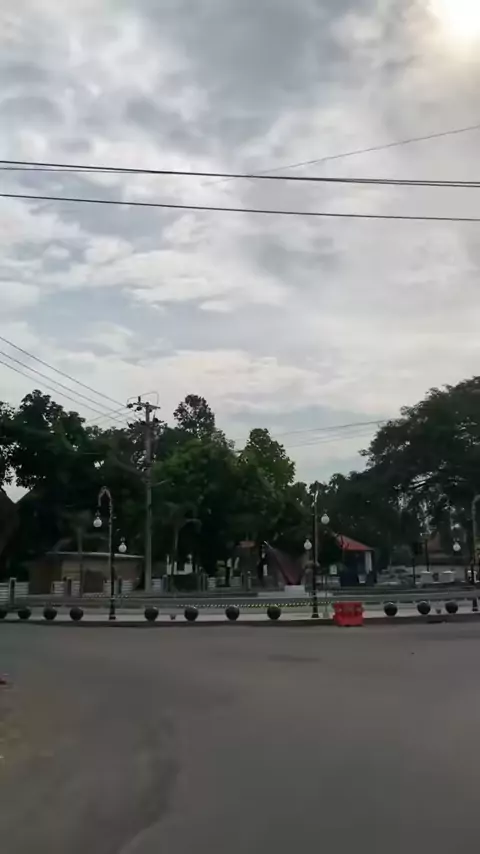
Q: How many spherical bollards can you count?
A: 11